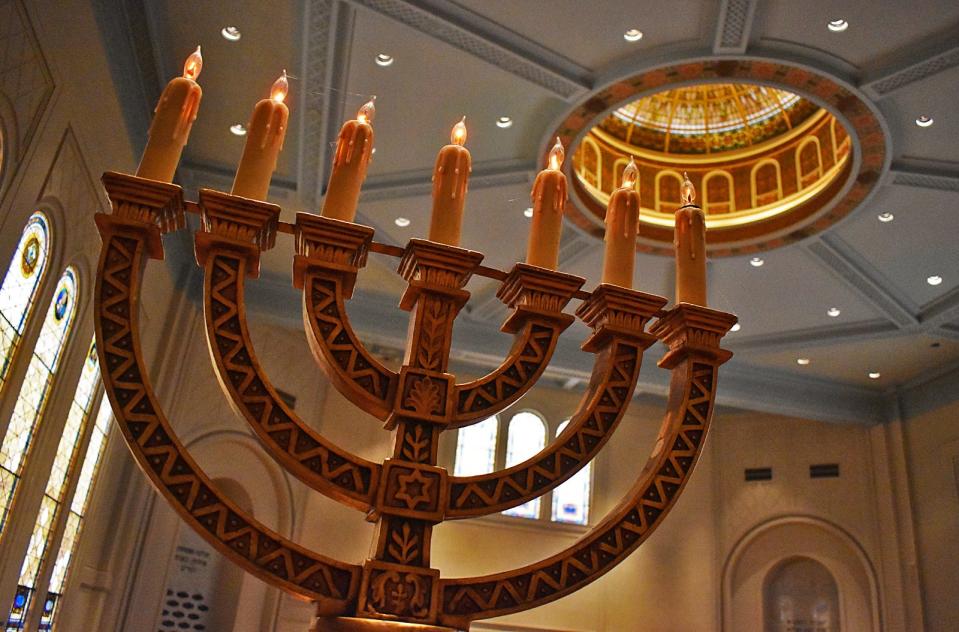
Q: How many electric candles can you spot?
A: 7